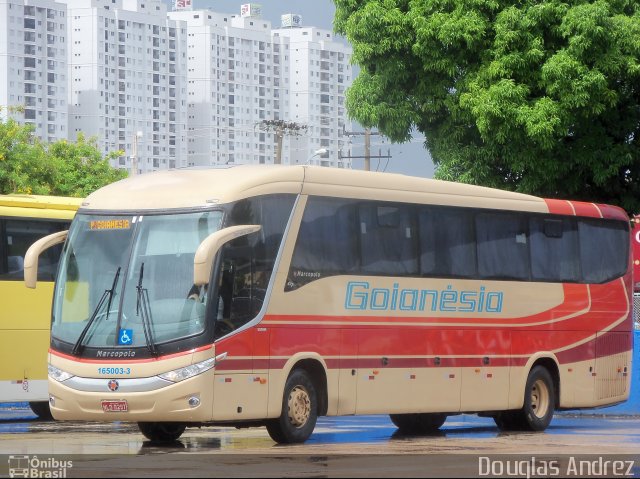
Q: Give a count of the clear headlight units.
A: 2